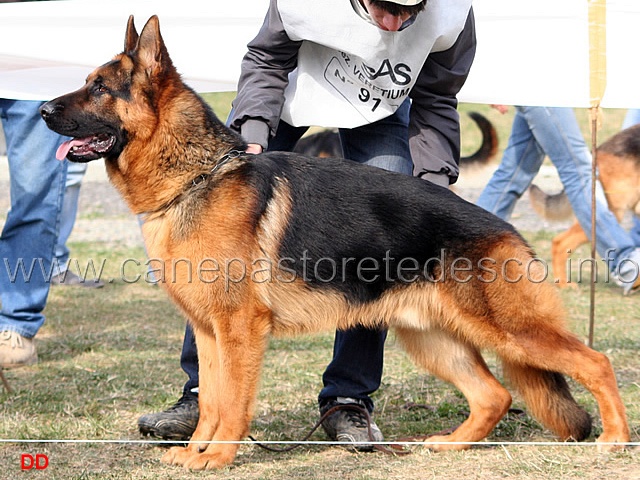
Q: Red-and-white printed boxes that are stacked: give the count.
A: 0